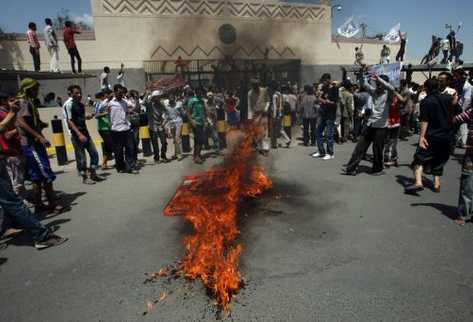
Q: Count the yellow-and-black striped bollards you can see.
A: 5